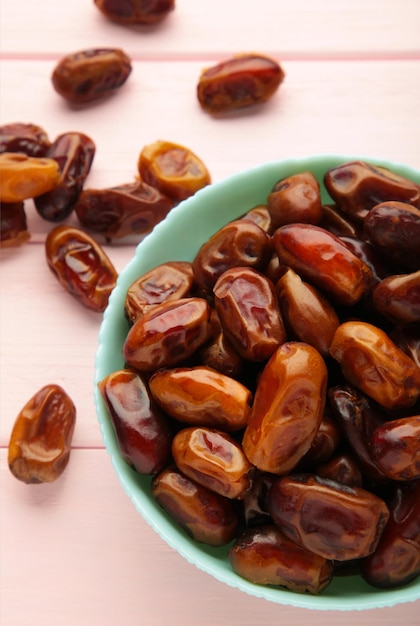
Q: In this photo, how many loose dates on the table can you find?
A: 11